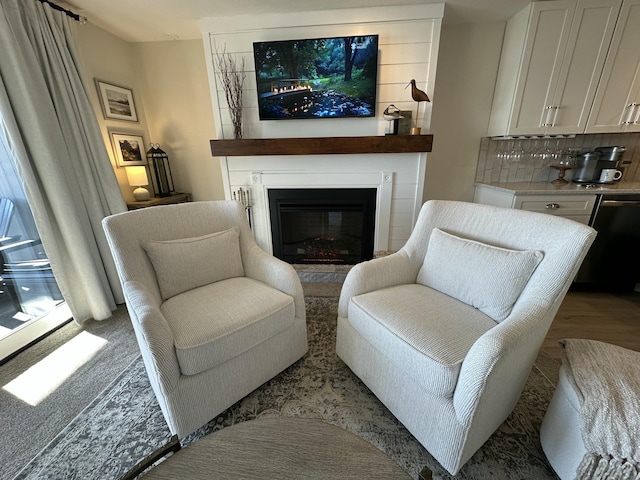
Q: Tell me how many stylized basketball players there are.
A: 0